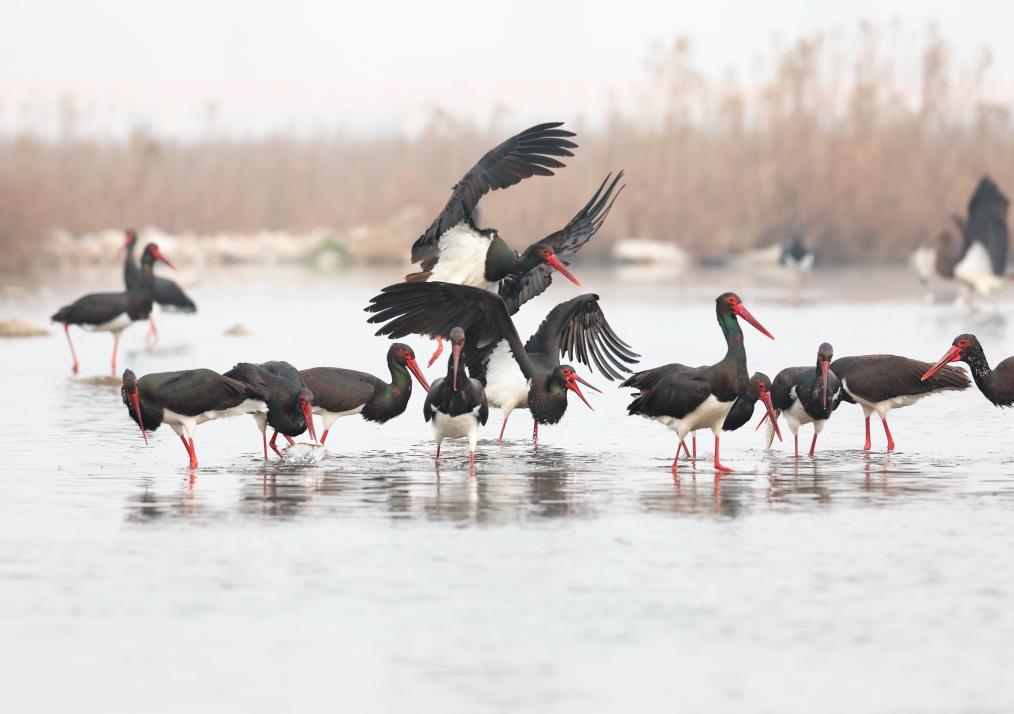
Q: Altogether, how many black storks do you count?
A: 15